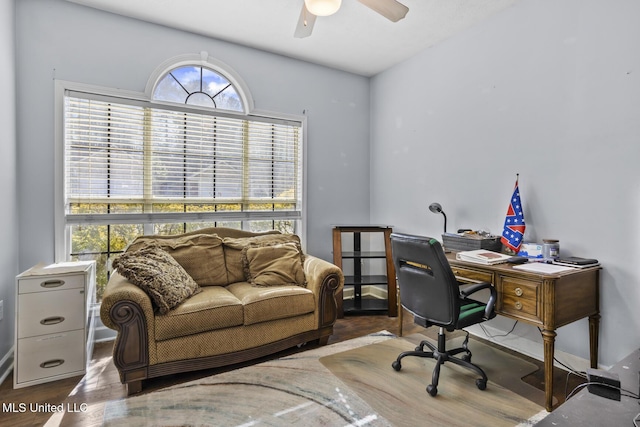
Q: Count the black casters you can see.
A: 5